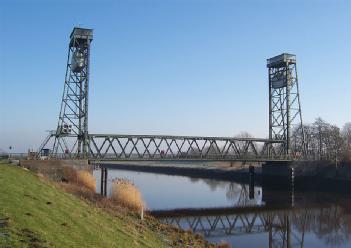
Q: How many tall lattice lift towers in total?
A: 2